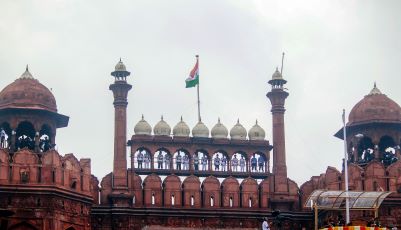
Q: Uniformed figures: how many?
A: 14